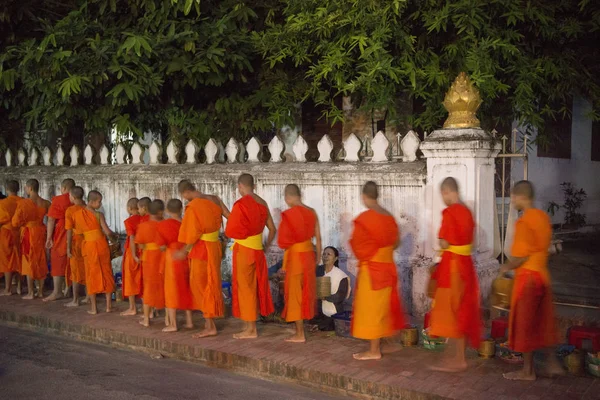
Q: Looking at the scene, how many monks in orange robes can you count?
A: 15